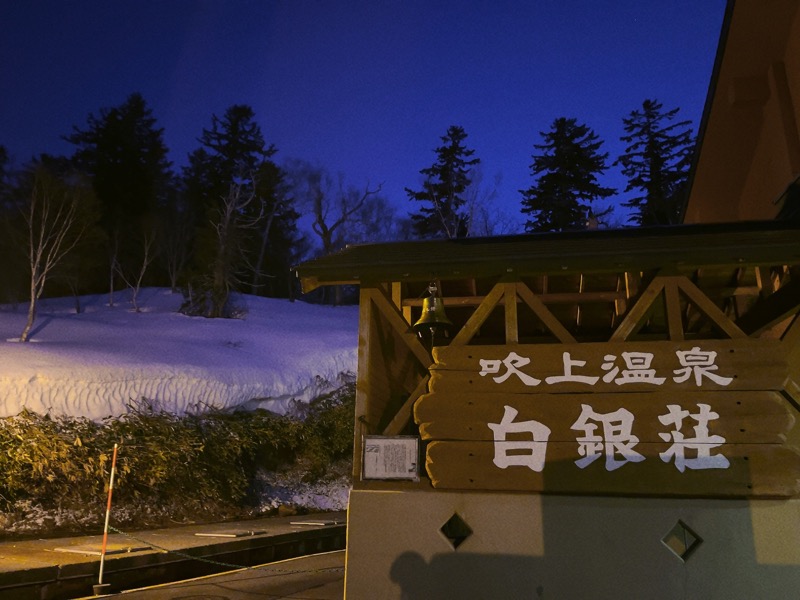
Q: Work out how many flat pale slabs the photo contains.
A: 3